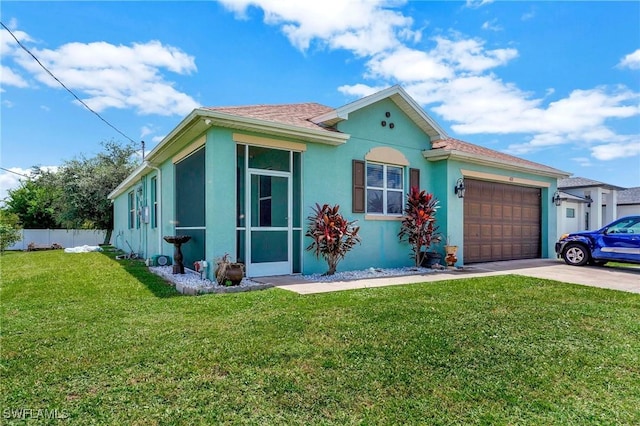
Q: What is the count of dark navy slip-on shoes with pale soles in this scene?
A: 0